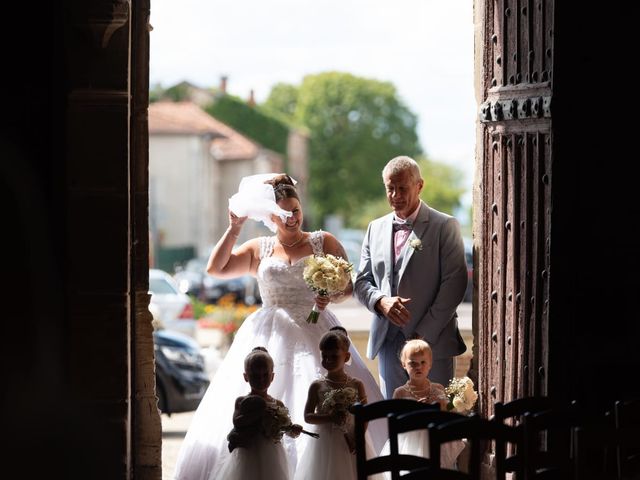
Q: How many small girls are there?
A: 3